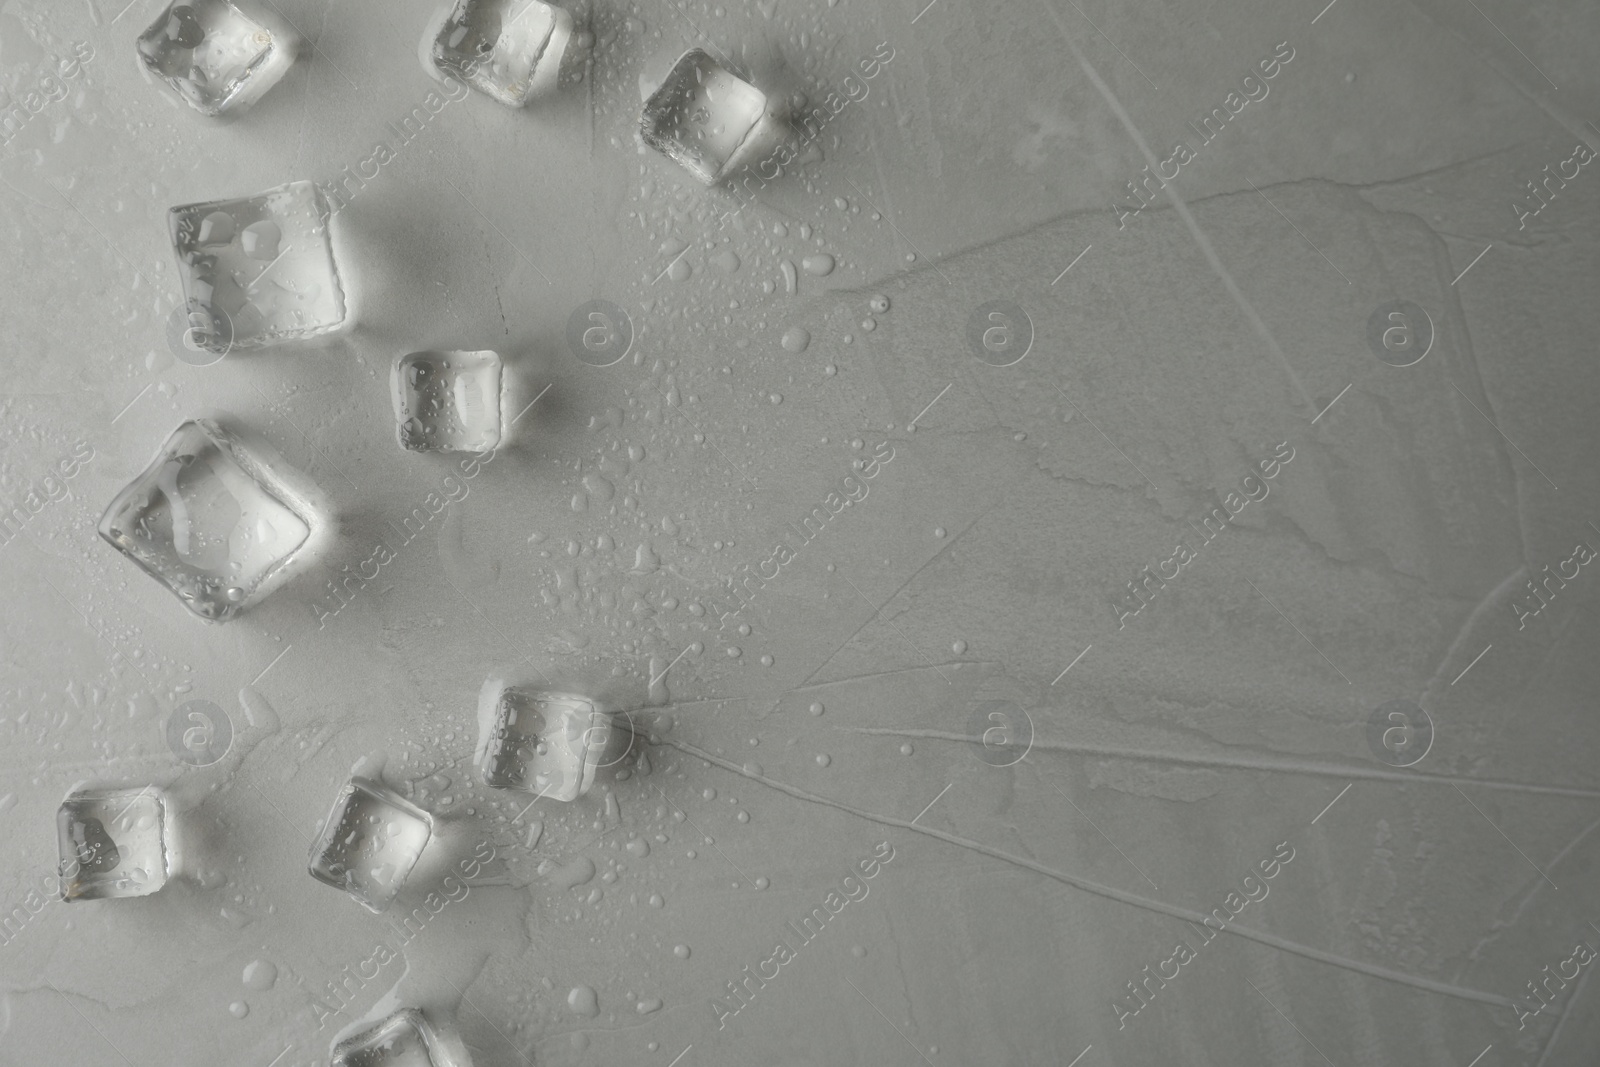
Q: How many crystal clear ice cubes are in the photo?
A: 10